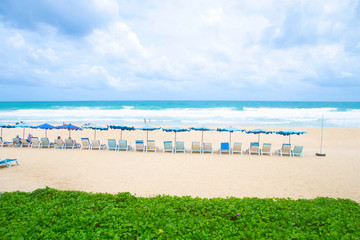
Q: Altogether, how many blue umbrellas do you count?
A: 12